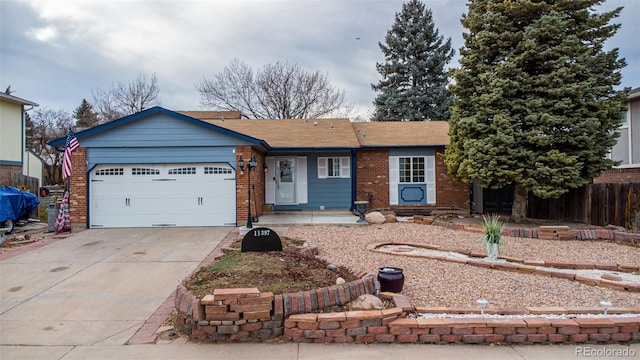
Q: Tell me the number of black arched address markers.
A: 1